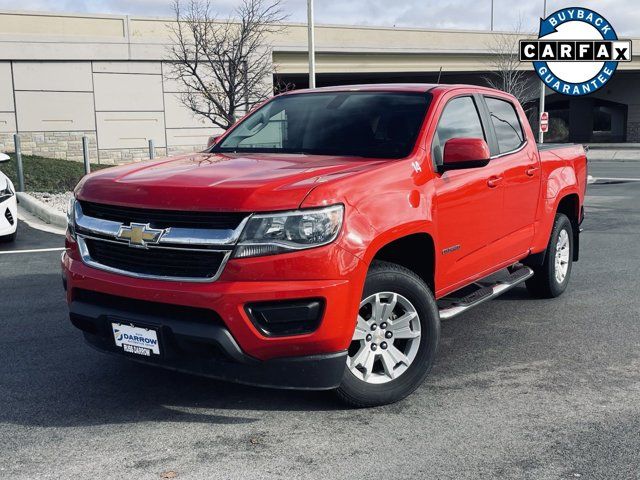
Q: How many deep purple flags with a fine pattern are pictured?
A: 0